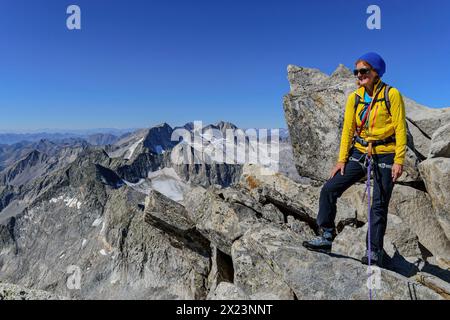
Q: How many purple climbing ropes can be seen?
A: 1